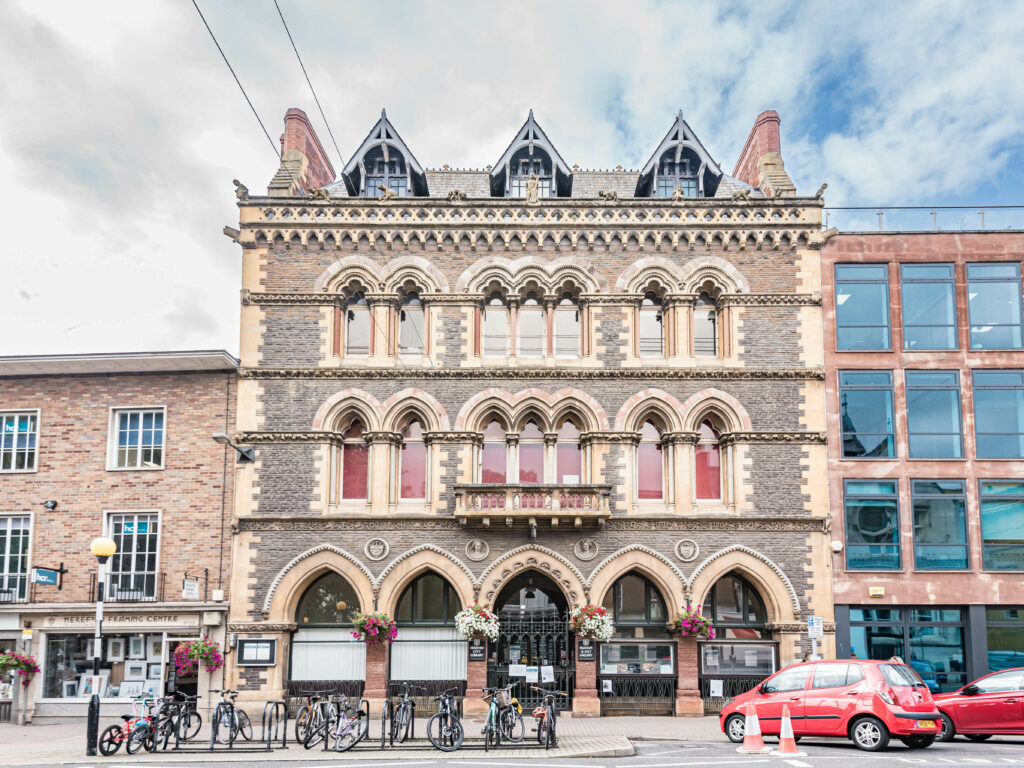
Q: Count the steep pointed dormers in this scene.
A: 3